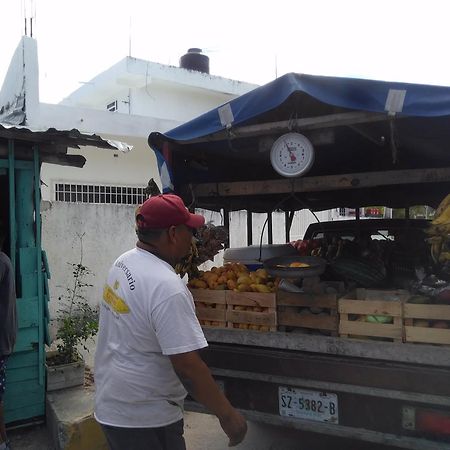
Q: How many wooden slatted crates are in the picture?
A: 5